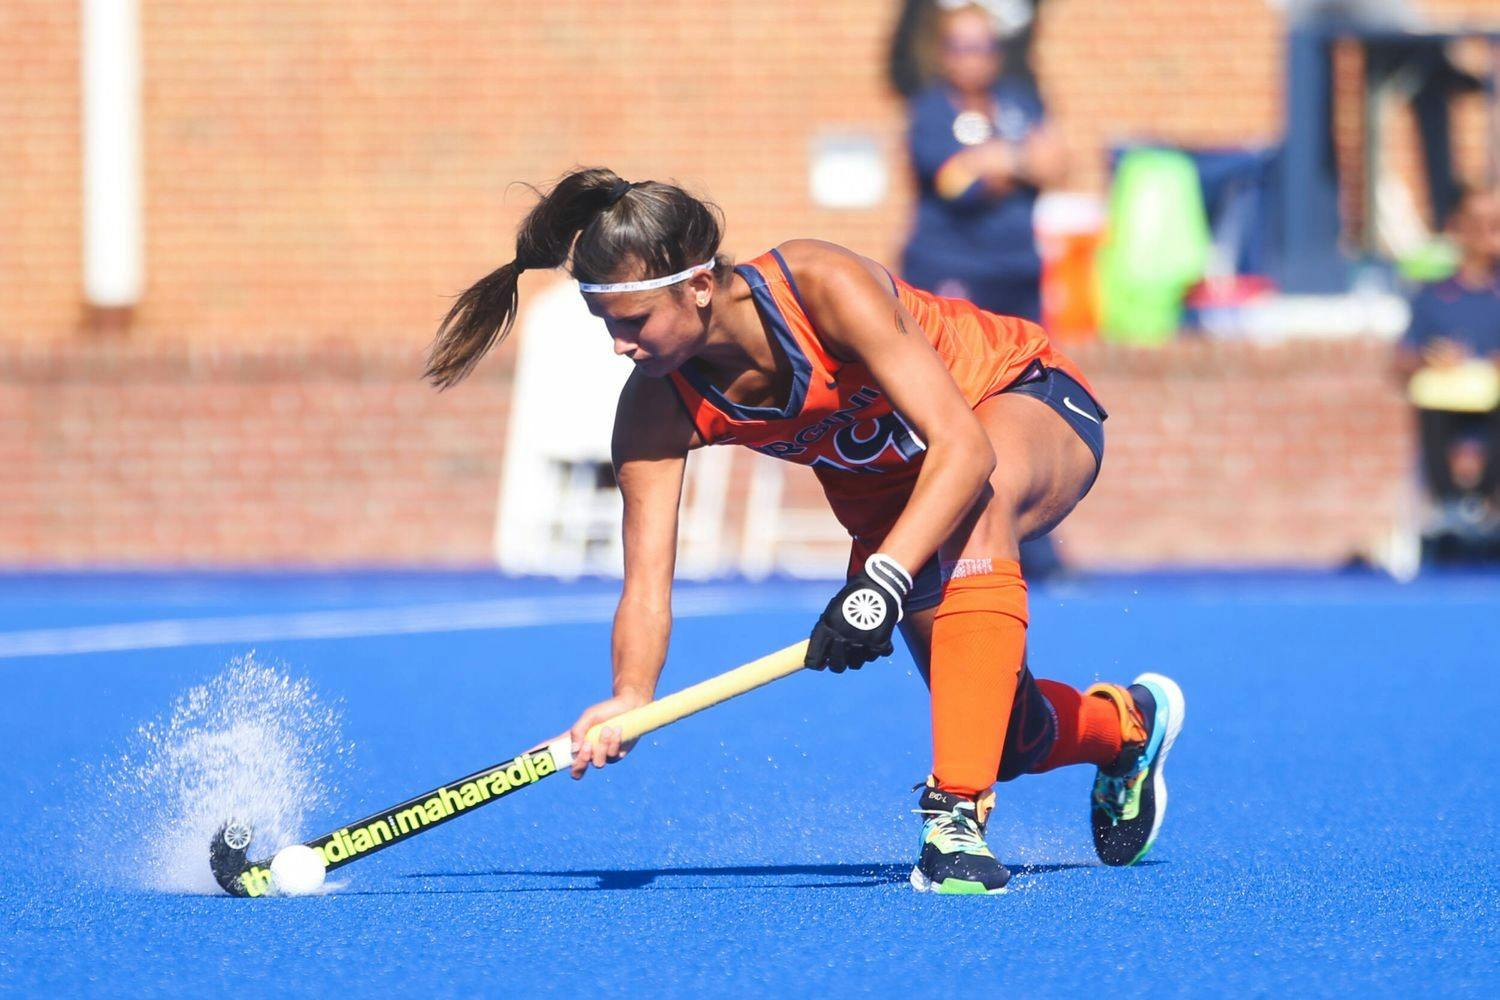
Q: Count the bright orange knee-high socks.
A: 2